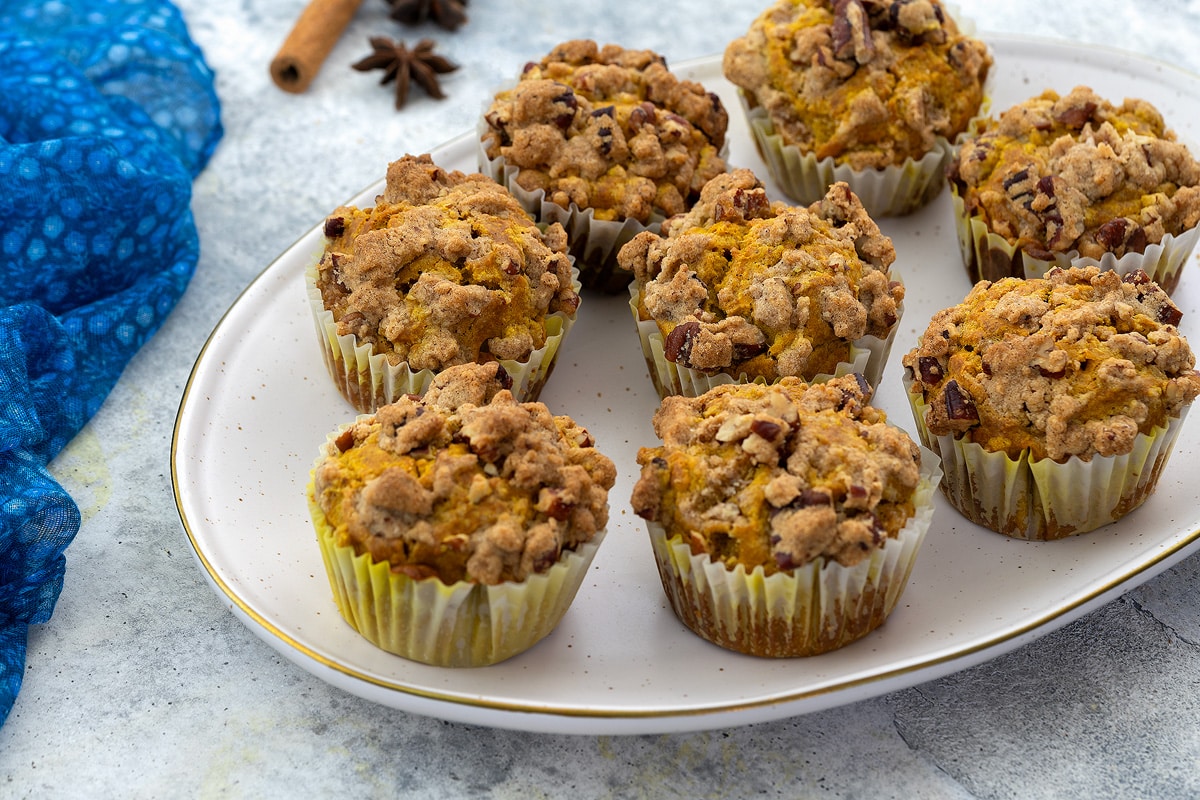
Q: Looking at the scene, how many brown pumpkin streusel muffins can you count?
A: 8